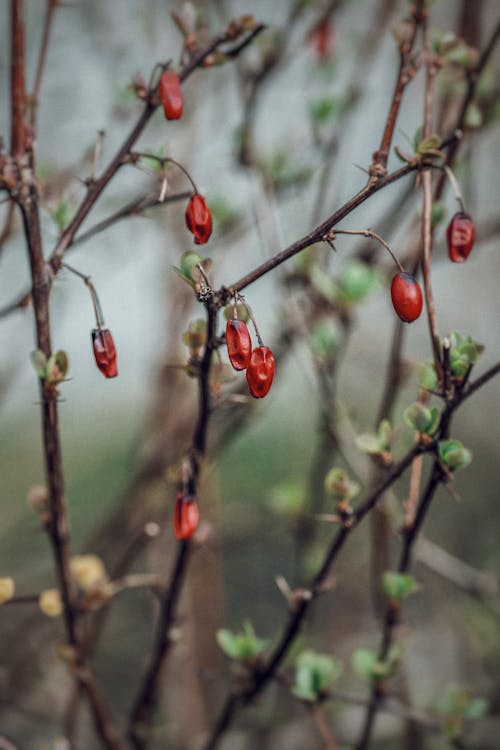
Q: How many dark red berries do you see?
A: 8